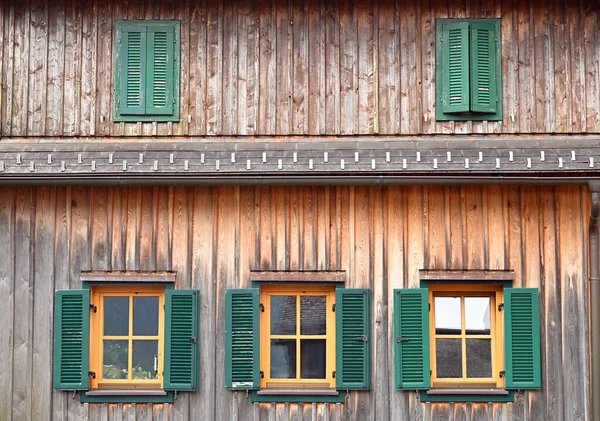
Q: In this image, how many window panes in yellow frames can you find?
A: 12